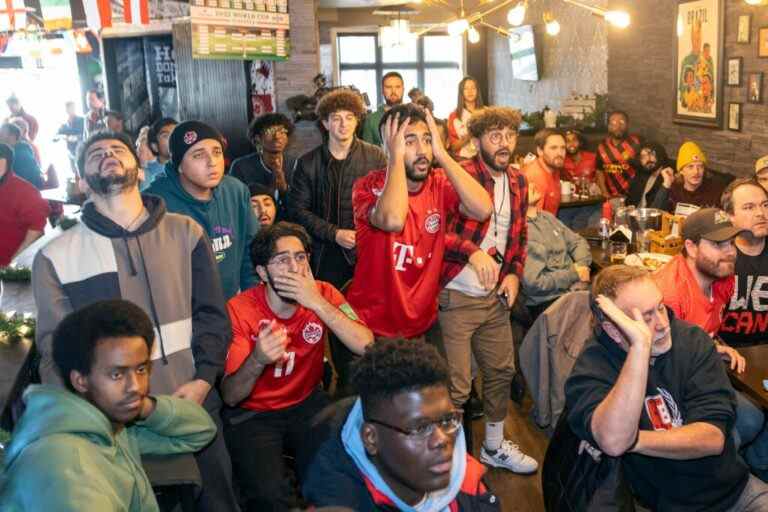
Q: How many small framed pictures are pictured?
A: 5